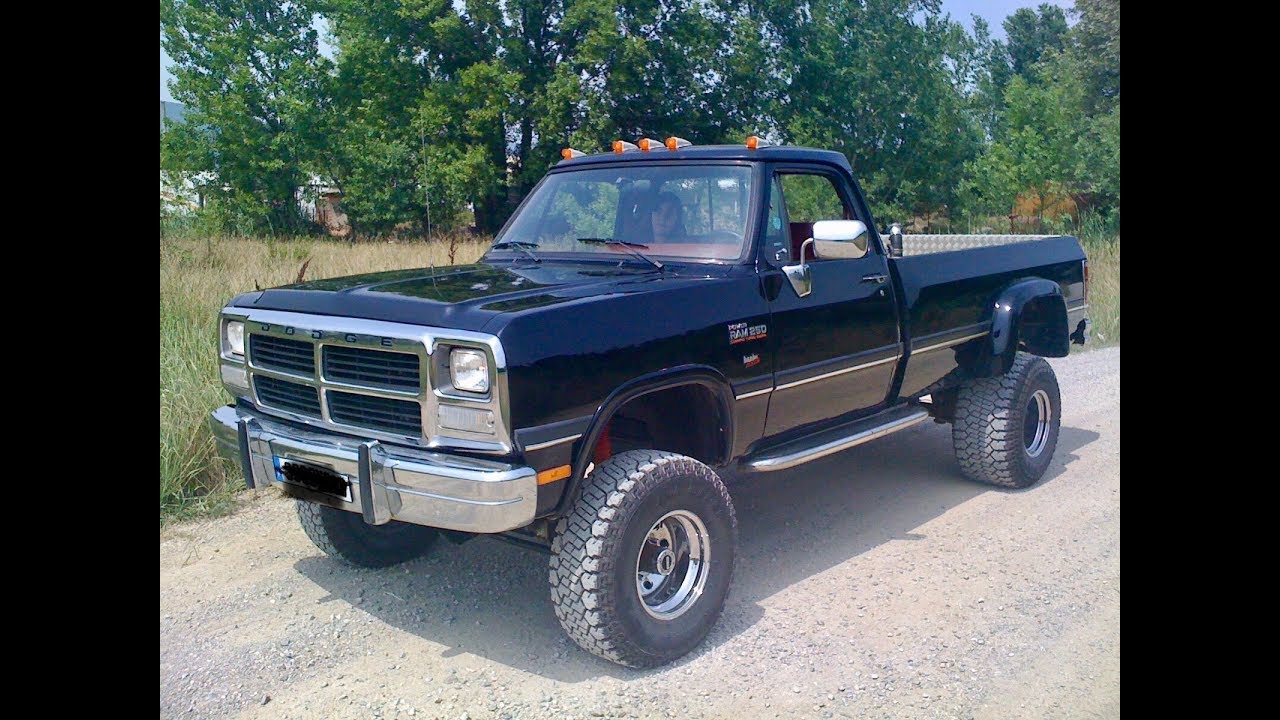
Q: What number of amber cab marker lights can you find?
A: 5